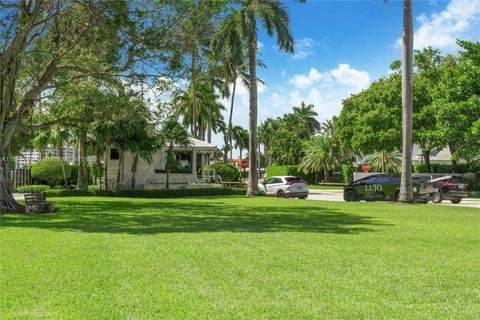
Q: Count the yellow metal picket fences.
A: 0